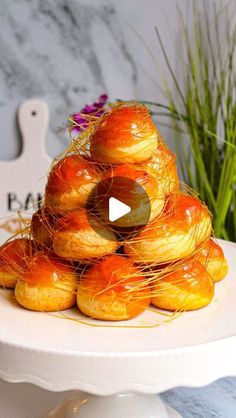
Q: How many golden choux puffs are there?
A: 12